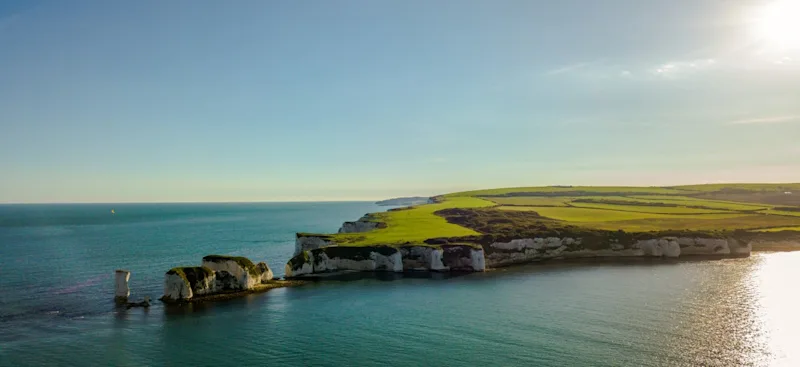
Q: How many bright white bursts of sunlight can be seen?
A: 2